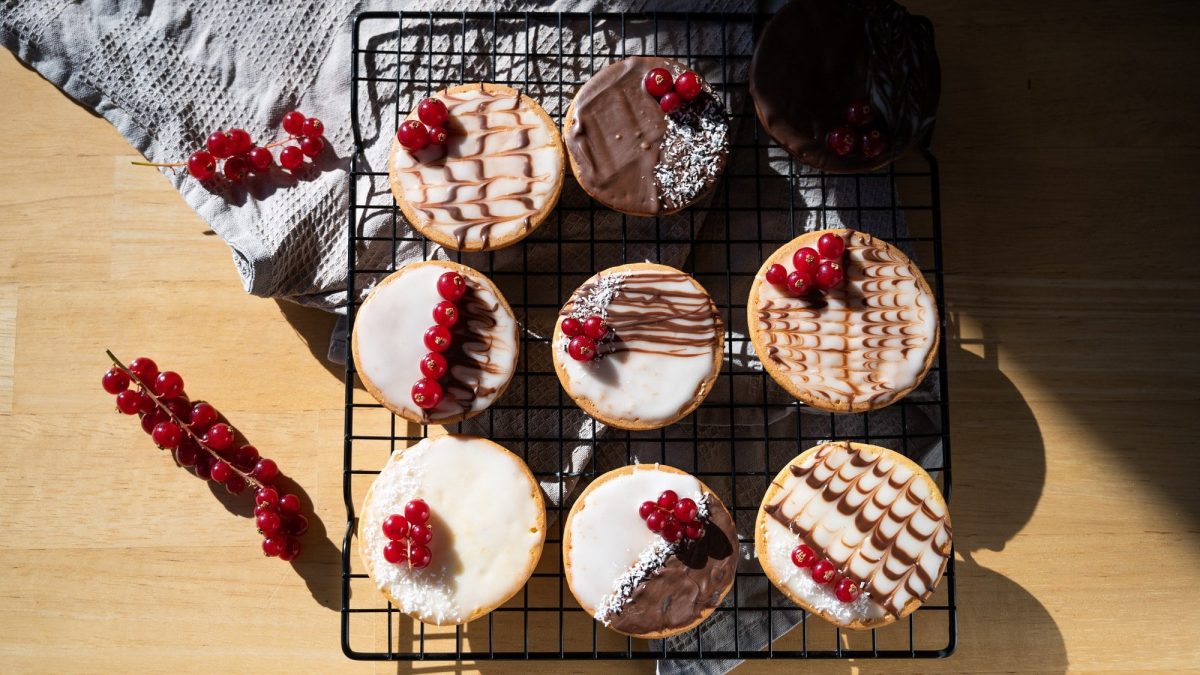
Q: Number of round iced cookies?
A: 9